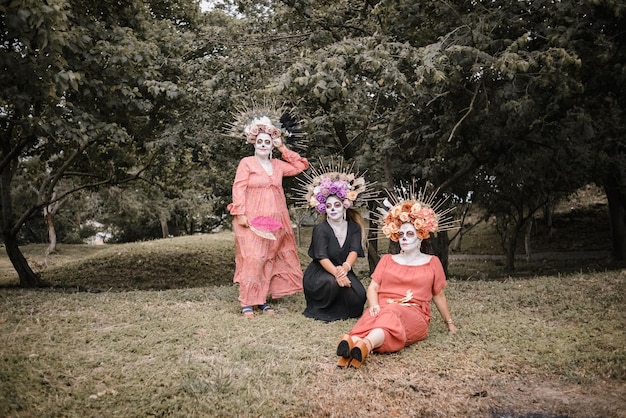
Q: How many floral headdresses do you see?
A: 3